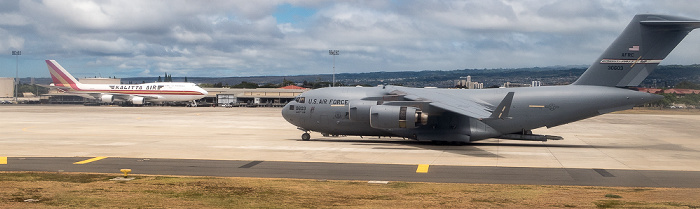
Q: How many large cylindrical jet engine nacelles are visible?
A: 4